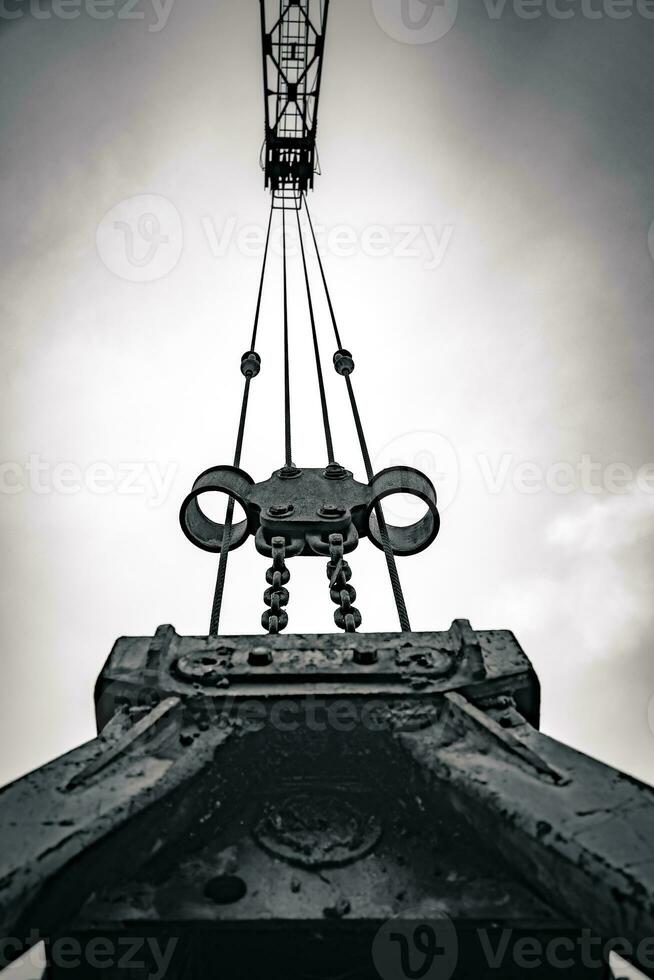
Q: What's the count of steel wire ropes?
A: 4